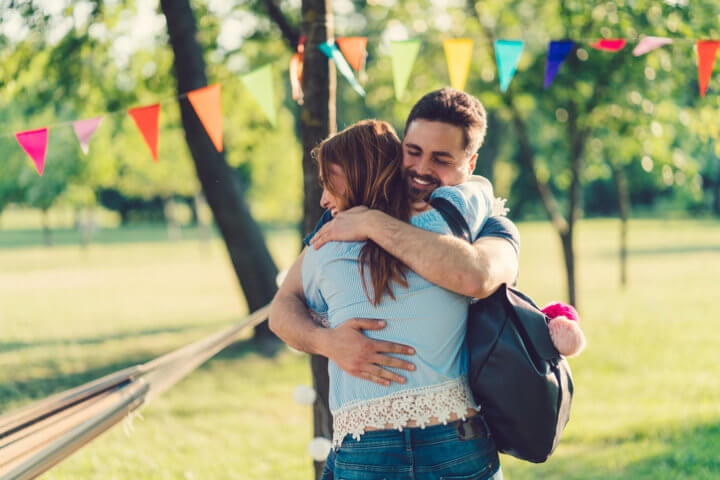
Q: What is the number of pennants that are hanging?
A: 15